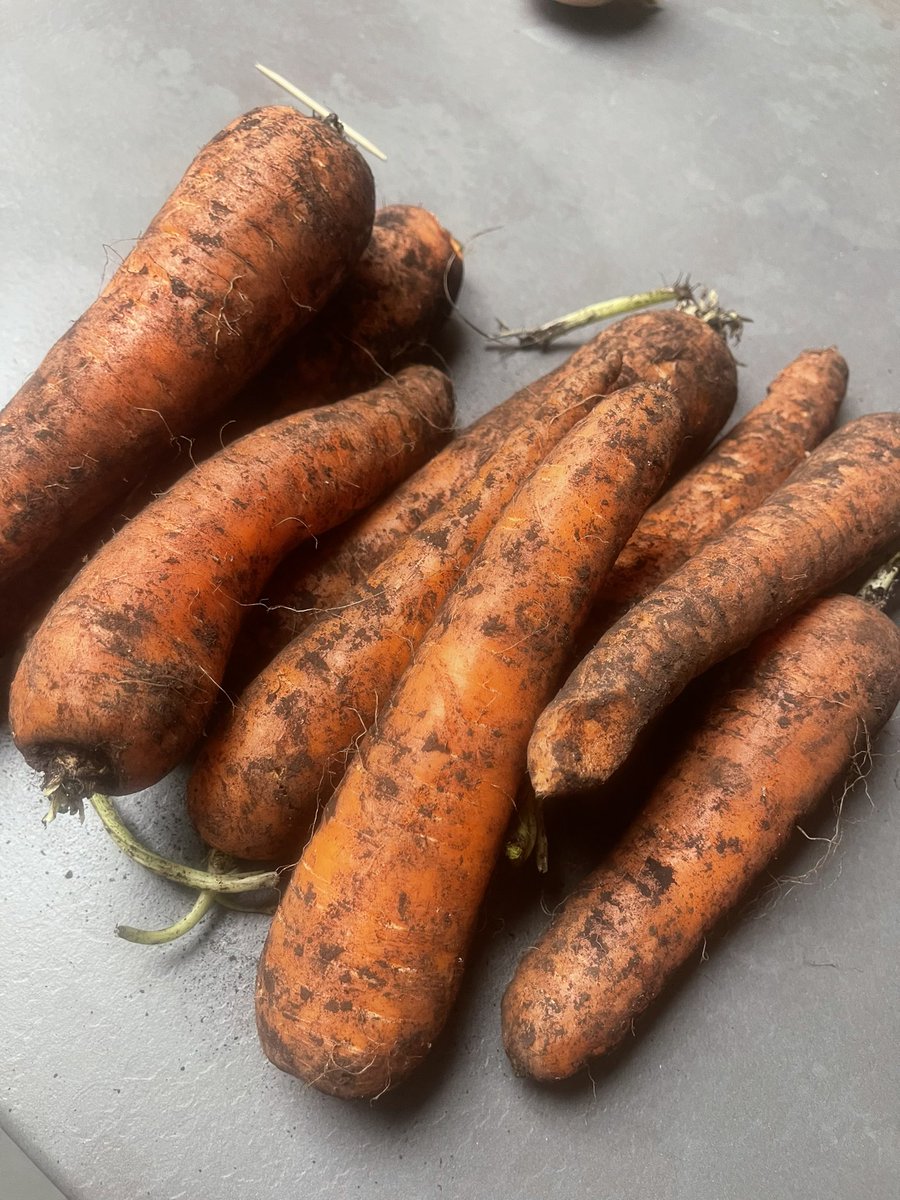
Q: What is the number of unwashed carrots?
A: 9